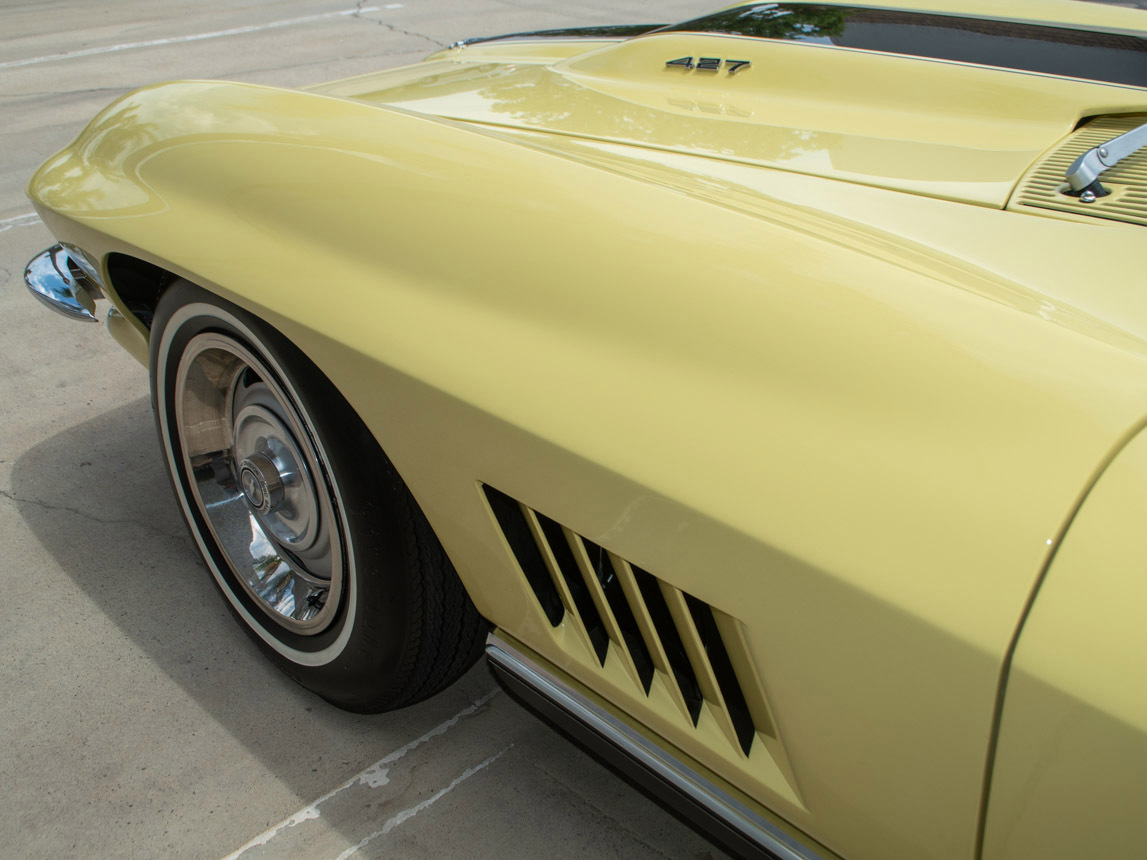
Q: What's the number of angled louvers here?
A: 5